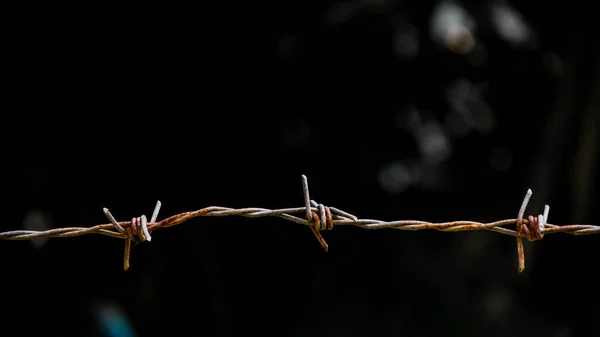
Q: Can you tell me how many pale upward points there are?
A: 5